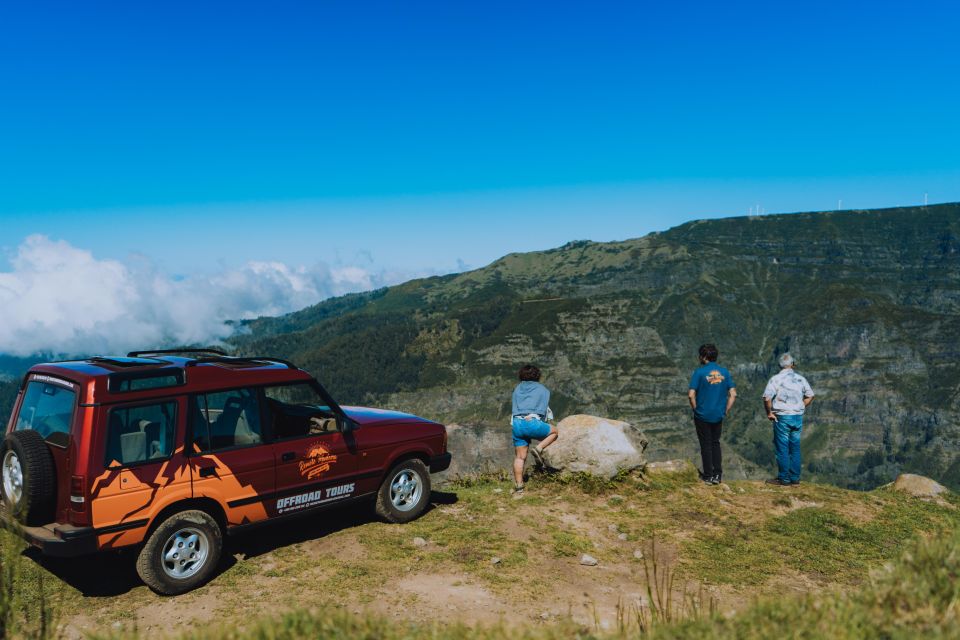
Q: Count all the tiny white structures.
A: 5